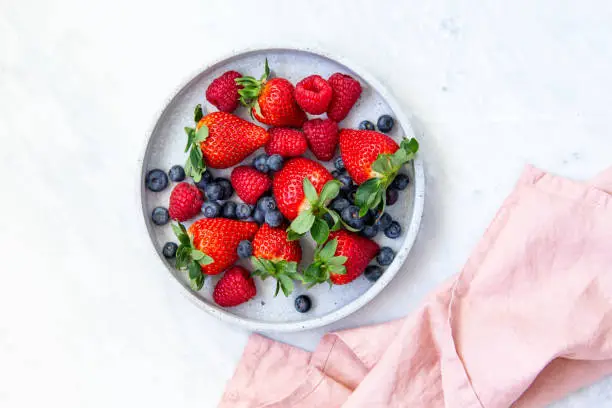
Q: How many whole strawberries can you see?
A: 7